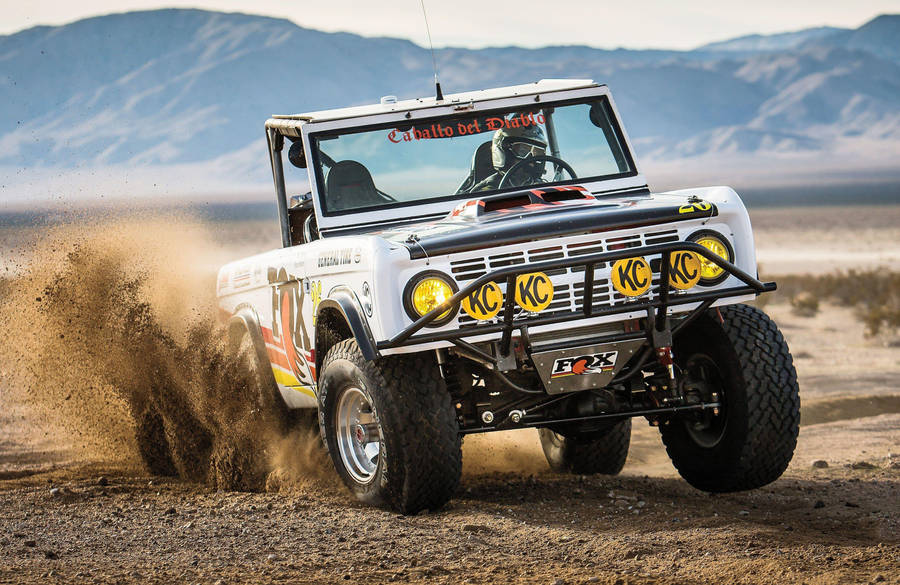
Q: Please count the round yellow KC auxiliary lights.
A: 4